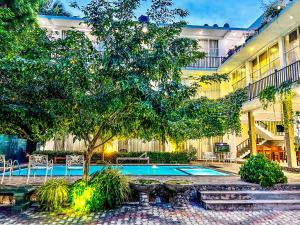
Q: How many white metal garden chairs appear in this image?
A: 3